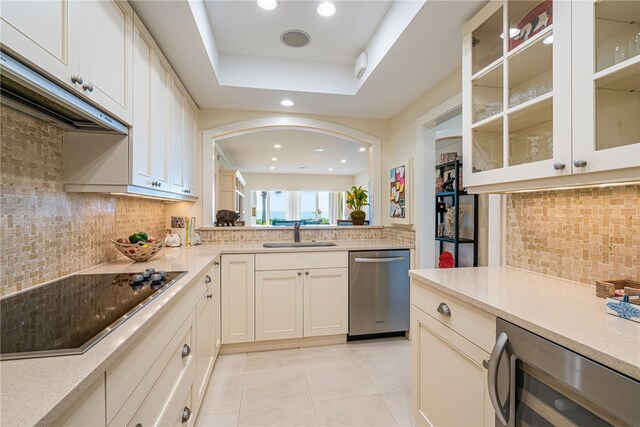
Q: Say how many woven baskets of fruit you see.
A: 1